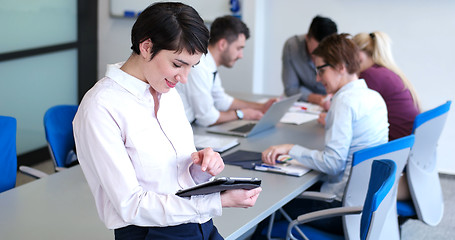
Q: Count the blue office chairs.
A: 5